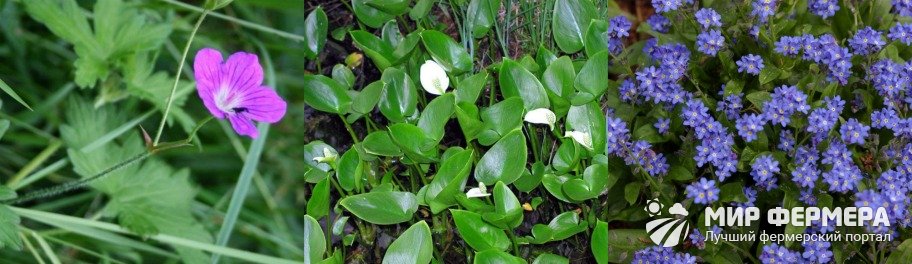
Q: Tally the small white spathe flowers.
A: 5